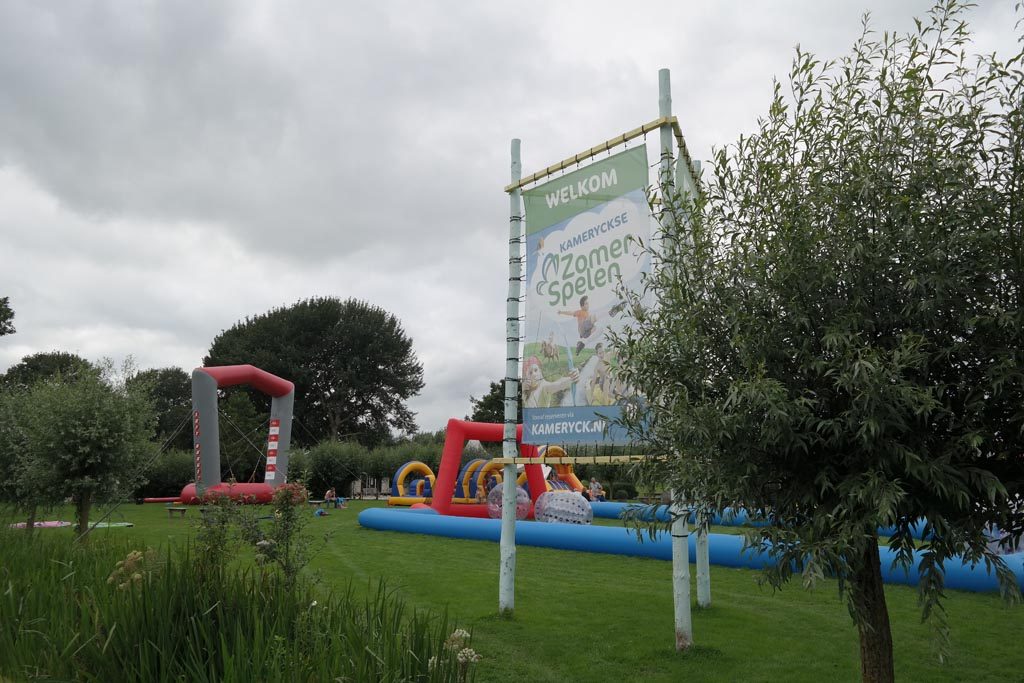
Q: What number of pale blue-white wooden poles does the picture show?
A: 3